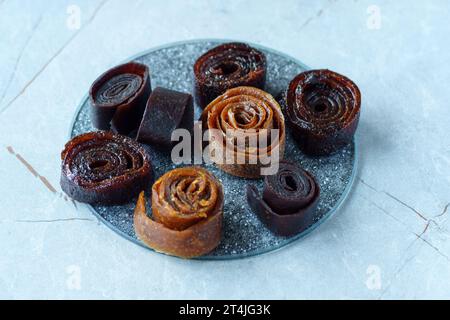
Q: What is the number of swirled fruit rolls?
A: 7